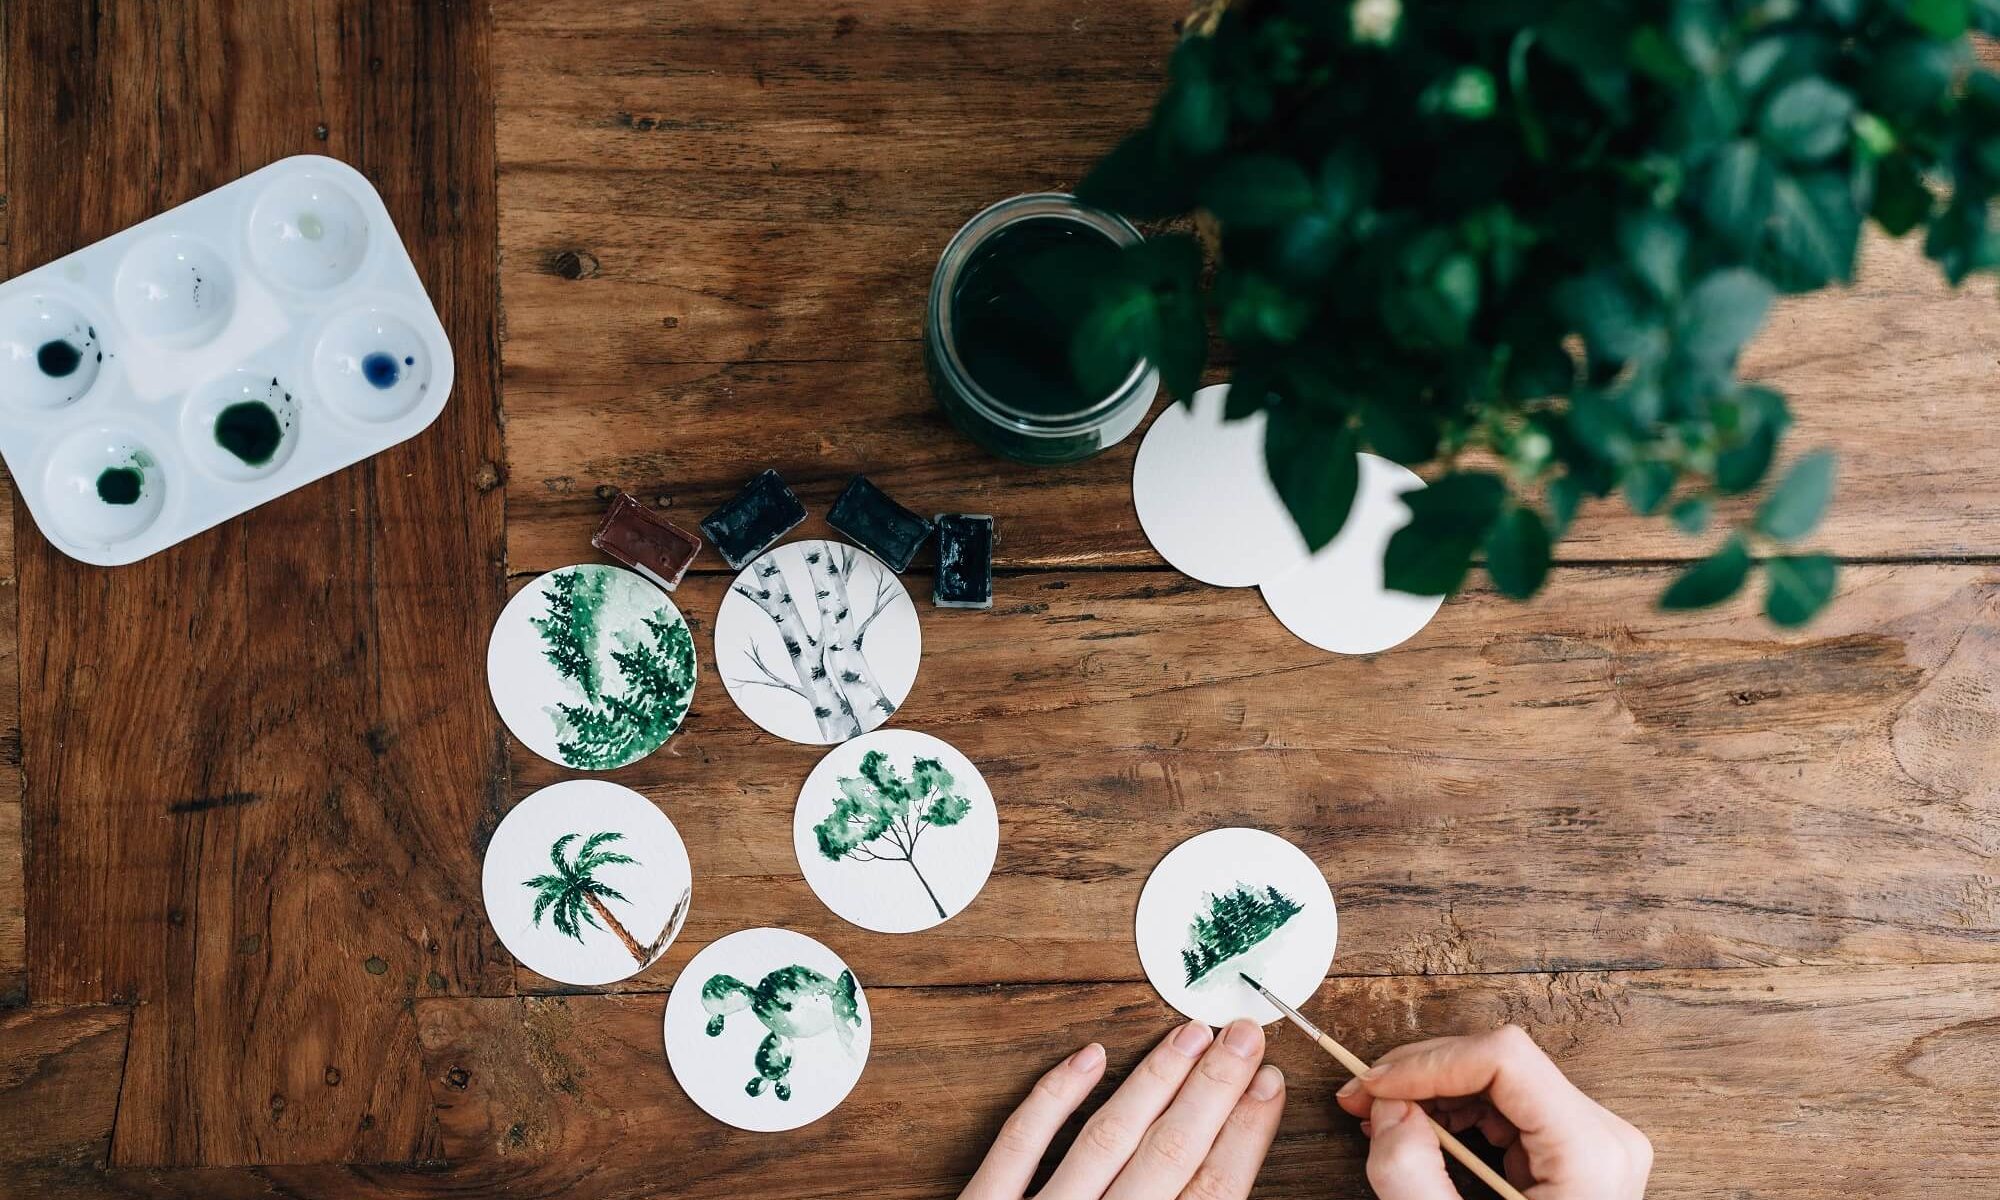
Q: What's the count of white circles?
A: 8